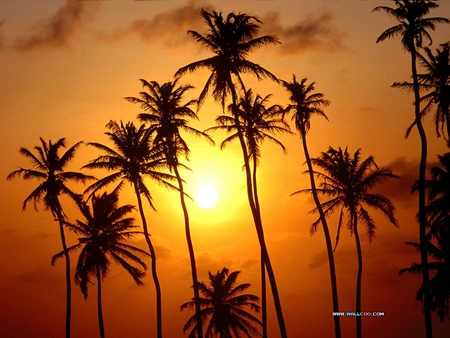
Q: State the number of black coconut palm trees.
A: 13